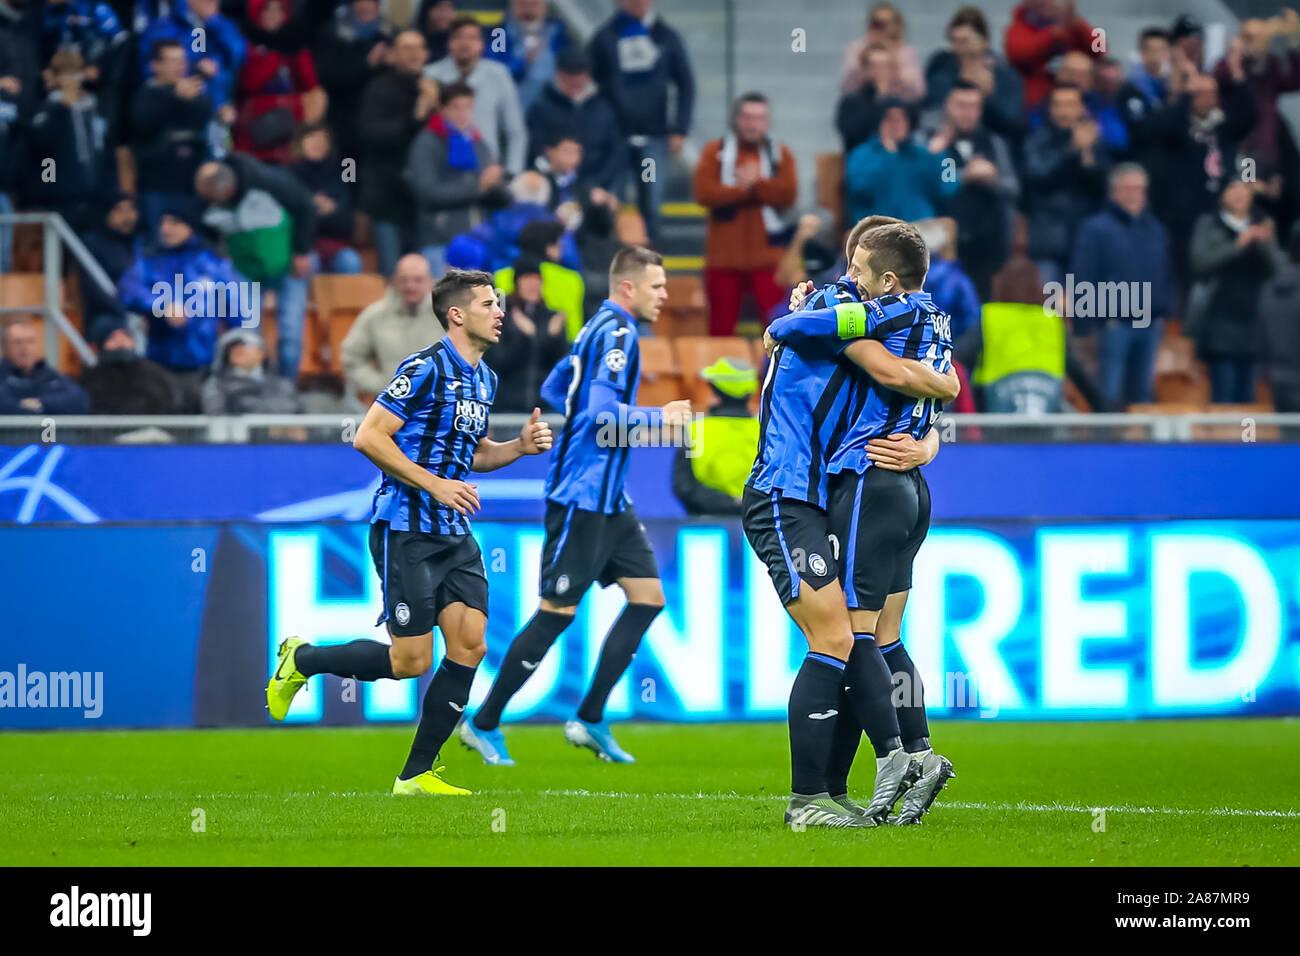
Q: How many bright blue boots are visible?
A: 2